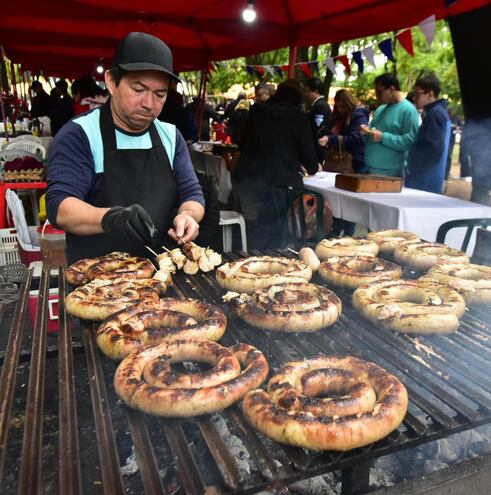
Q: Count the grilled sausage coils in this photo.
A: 13